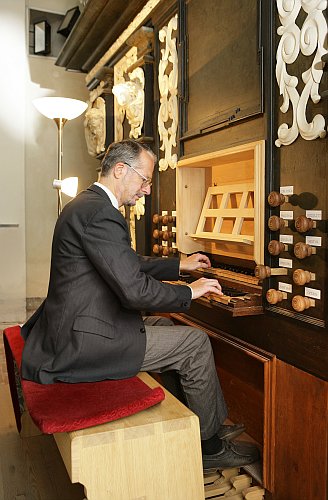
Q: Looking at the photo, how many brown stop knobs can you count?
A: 15